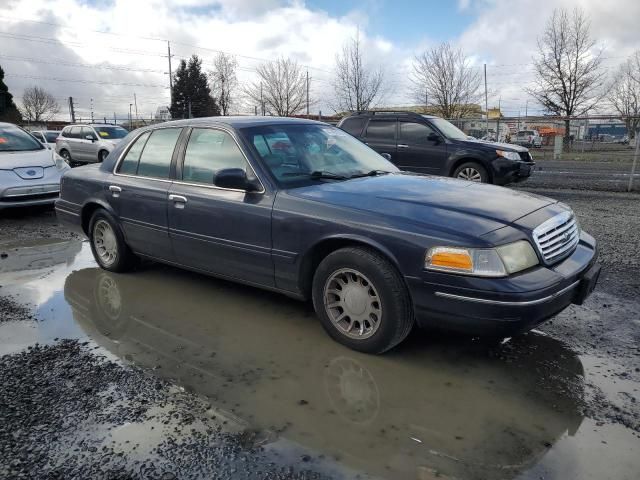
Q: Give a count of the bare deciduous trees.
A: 7